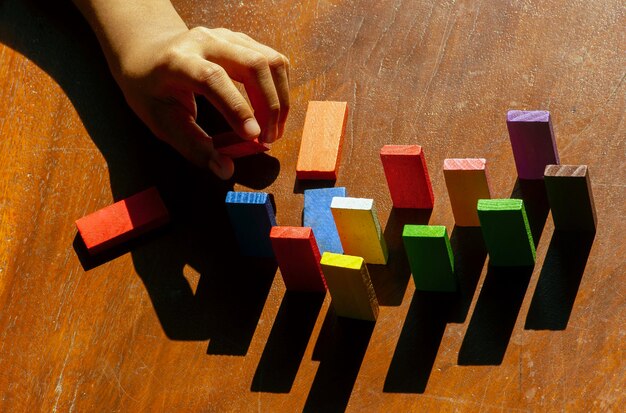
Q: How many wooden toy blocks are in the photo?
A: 14